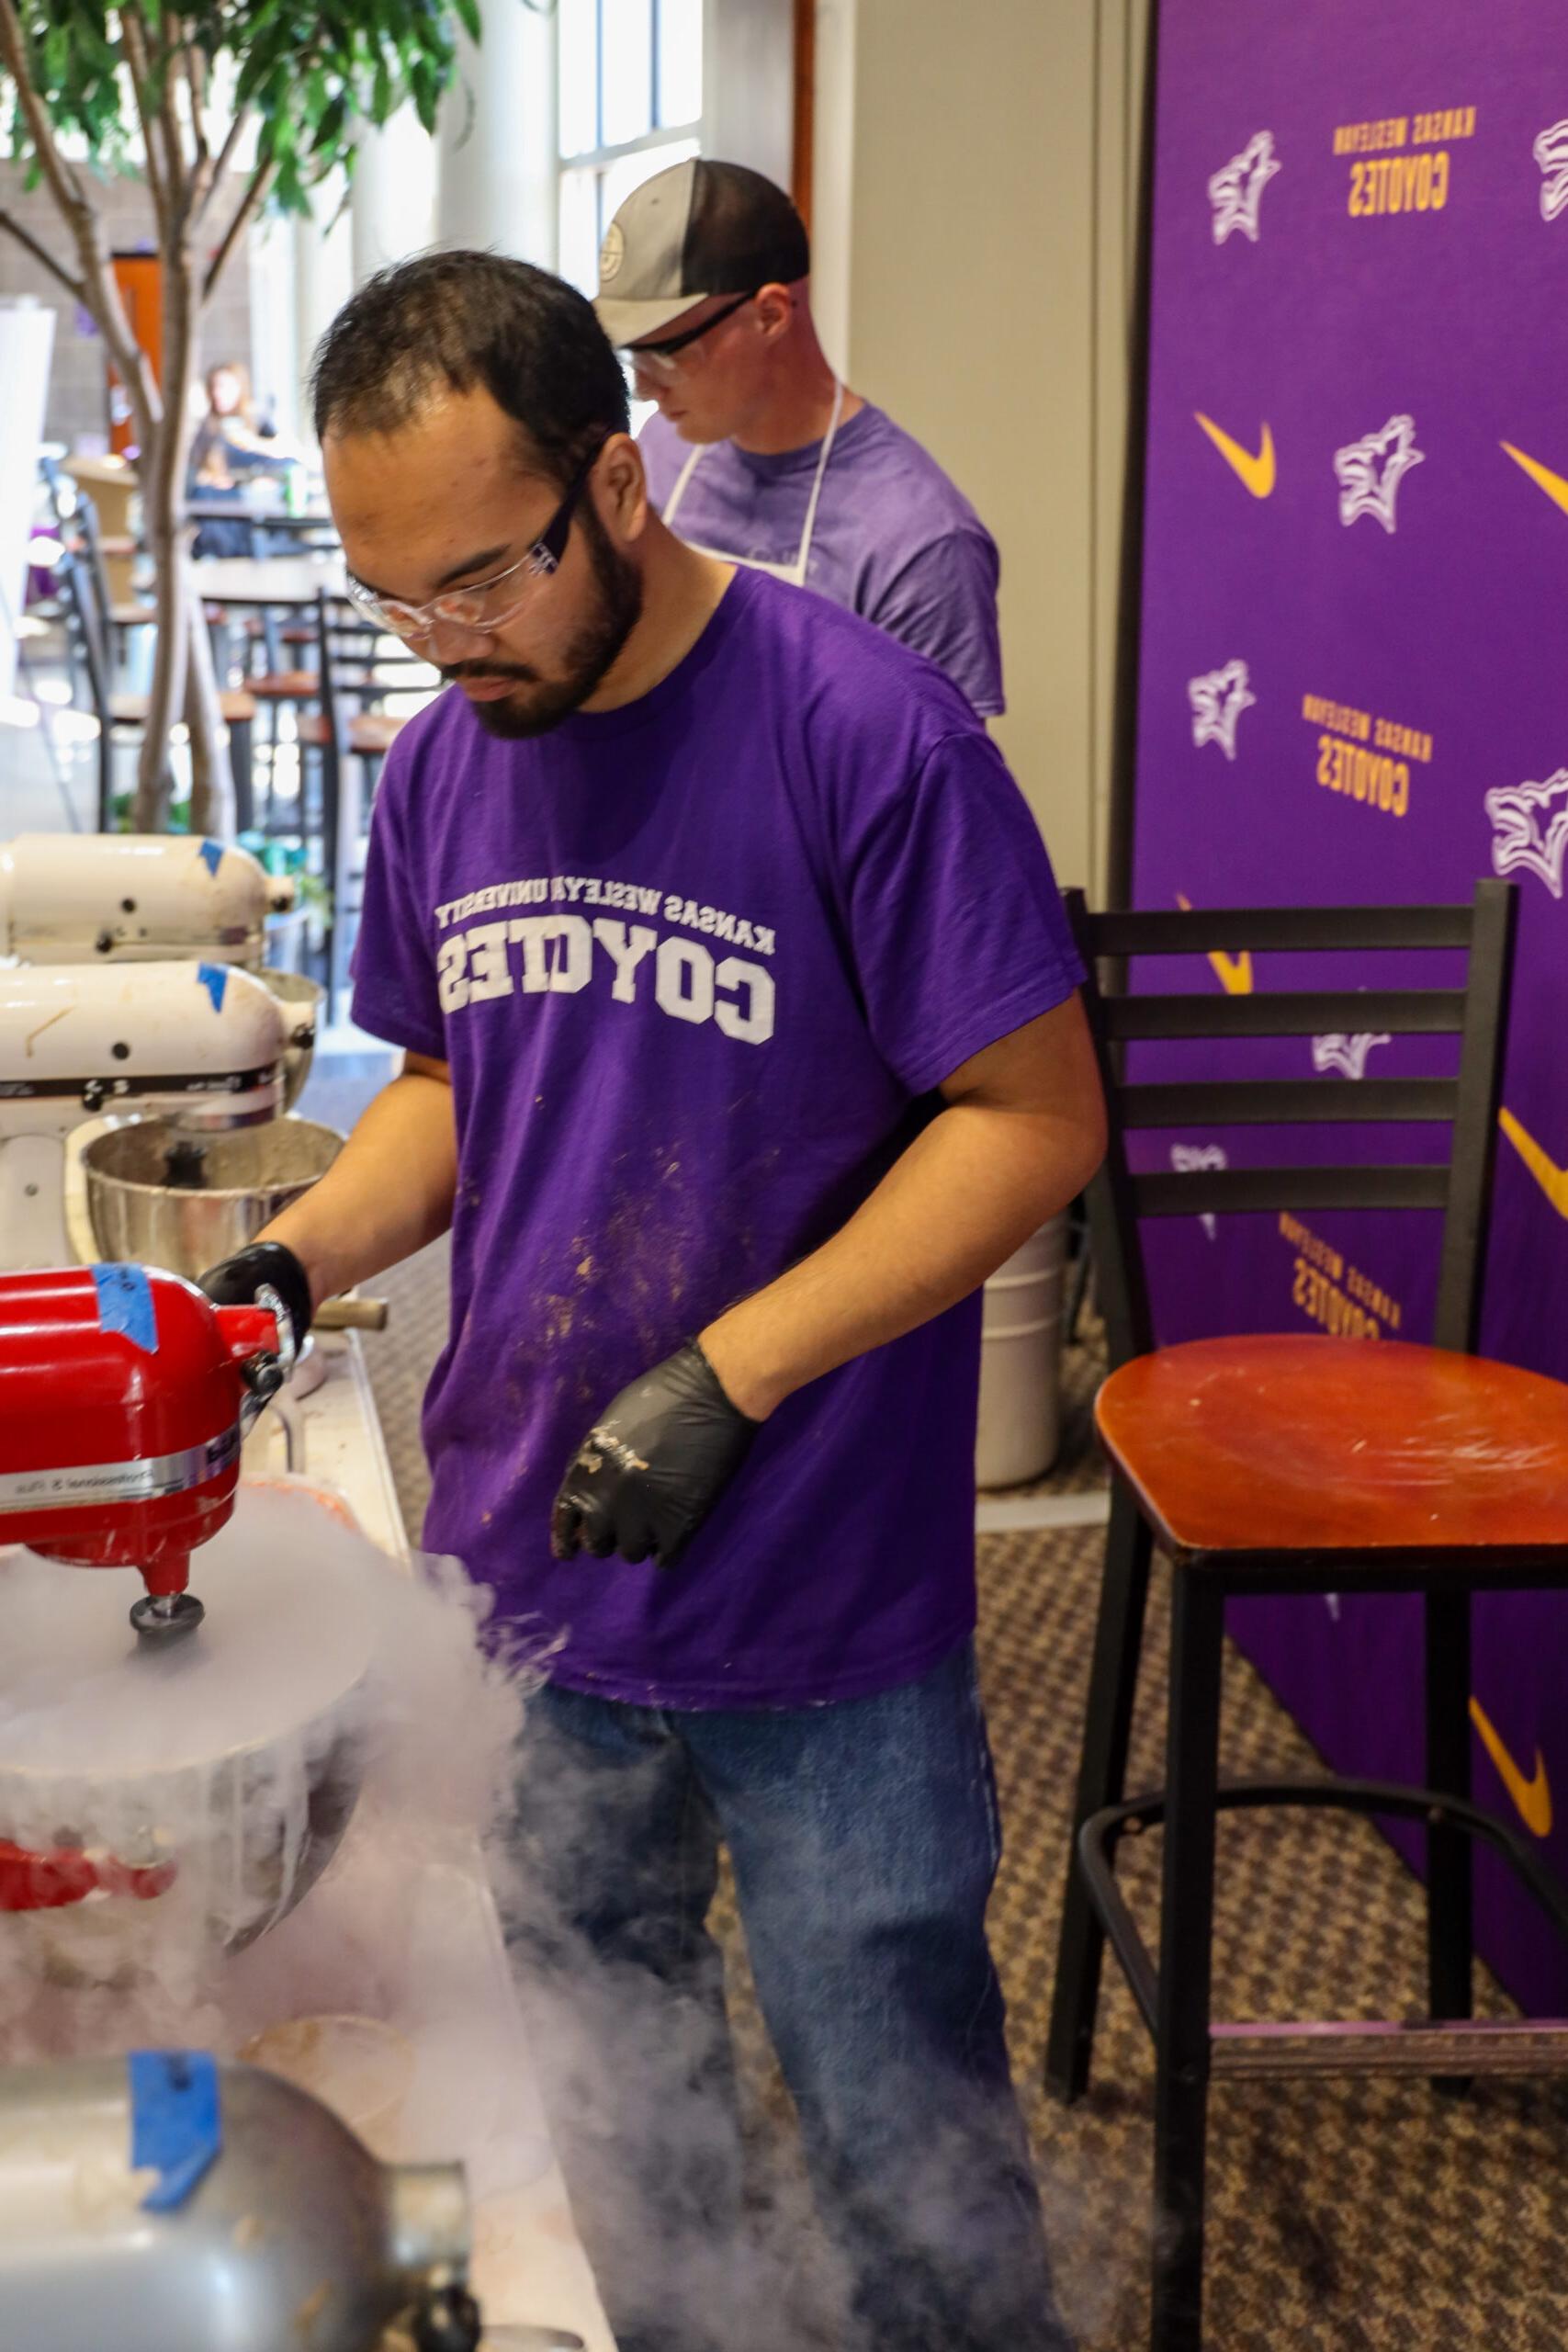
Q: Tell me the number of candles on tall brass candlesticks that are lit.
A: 0